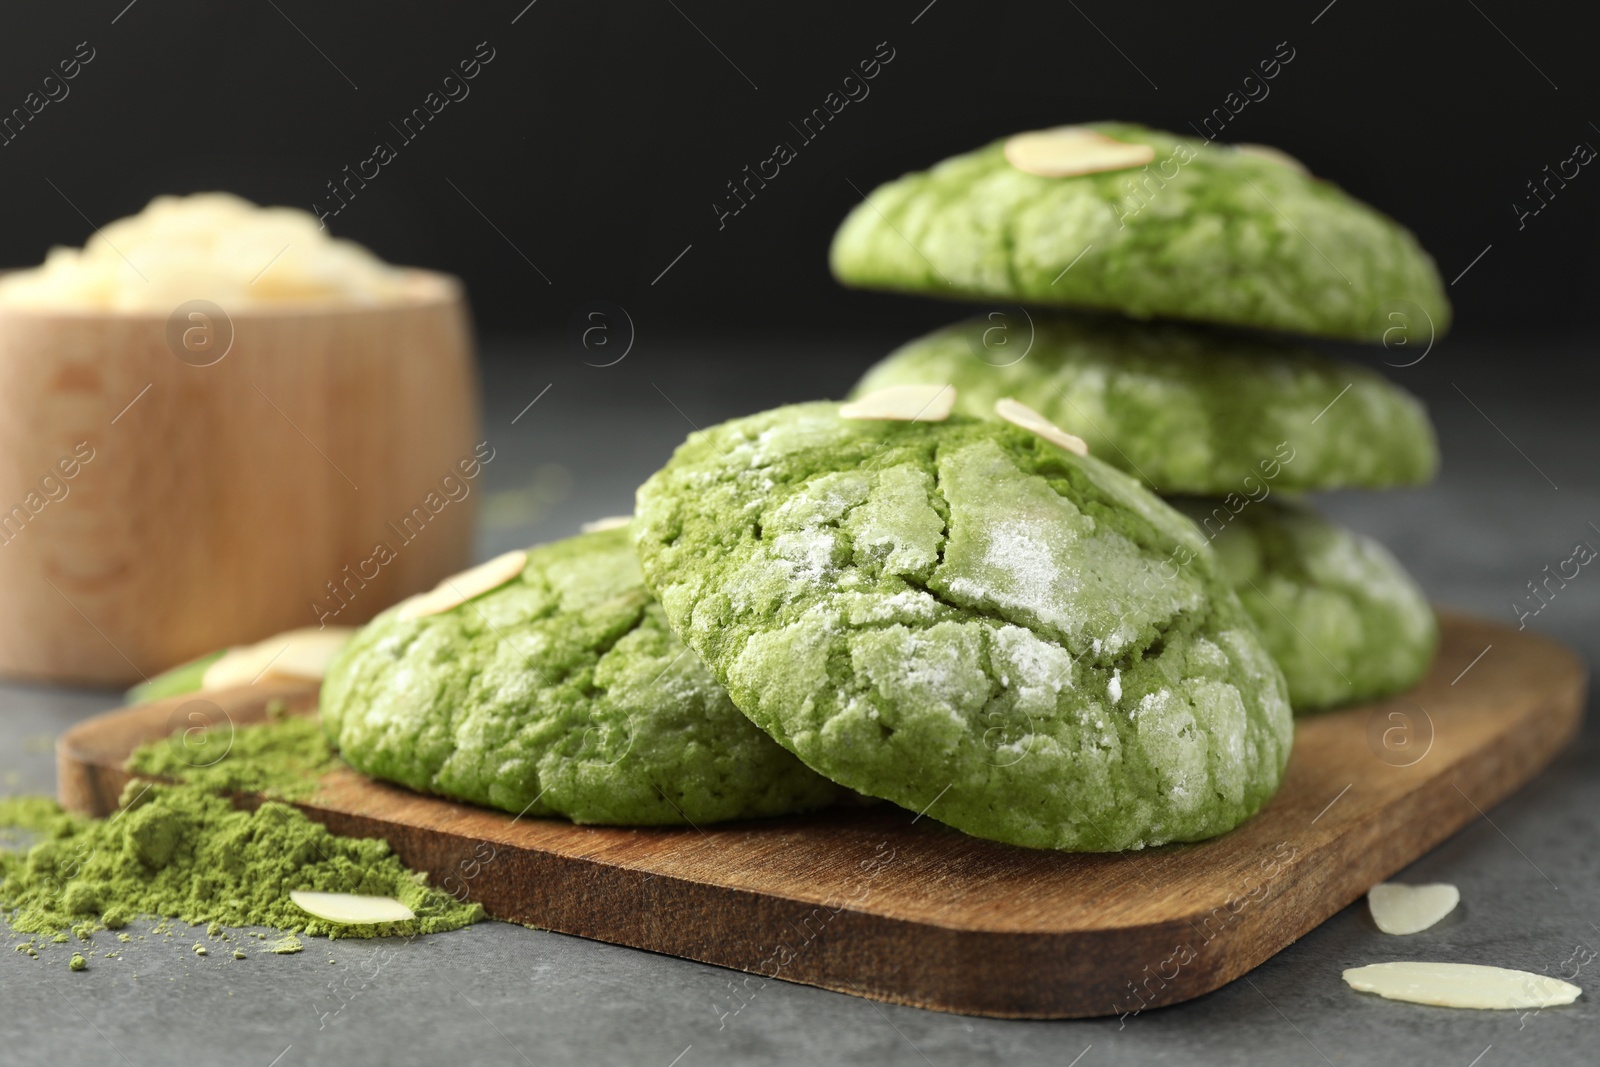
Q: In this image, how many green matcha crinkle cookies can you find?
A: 5